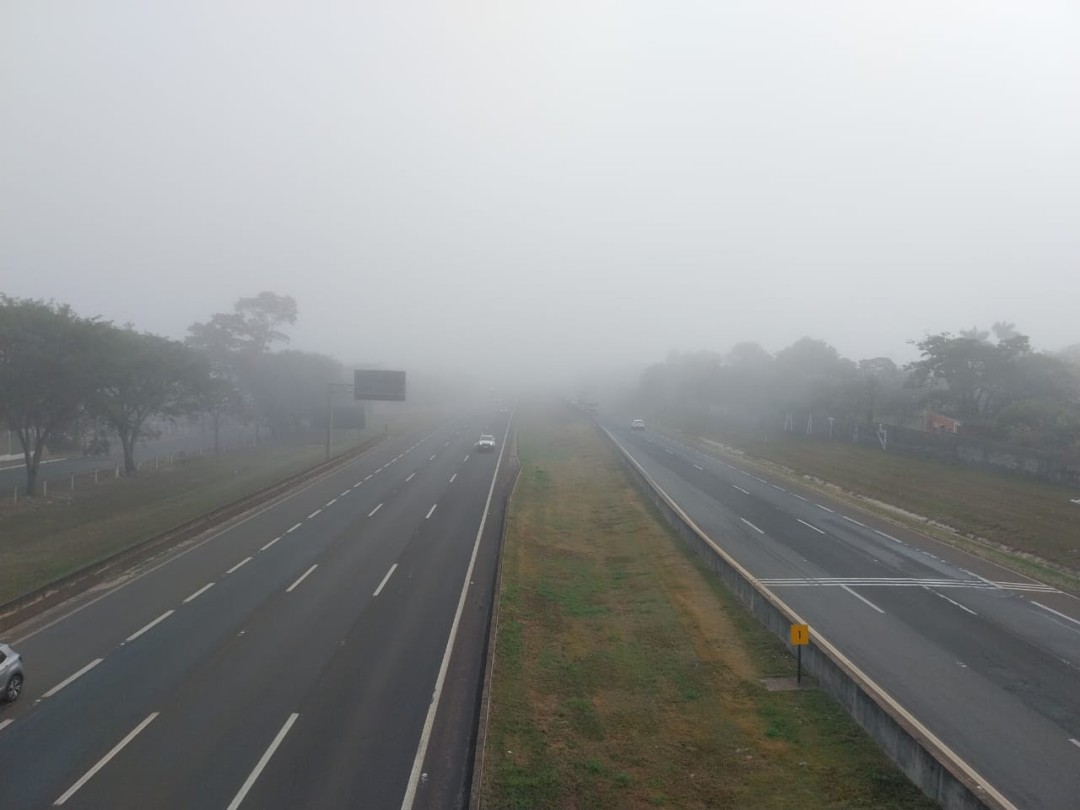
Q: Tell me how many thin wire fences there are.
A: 1